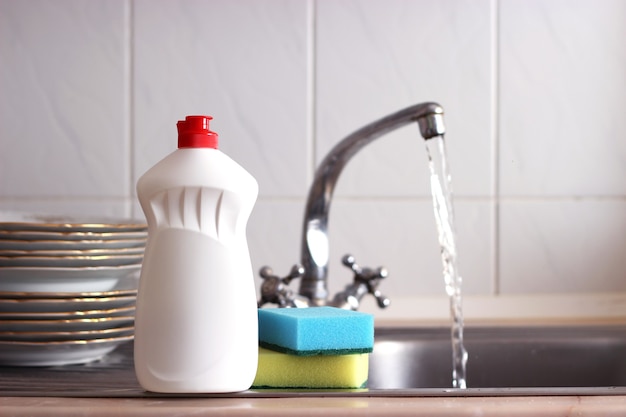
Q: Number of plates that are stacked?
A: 12